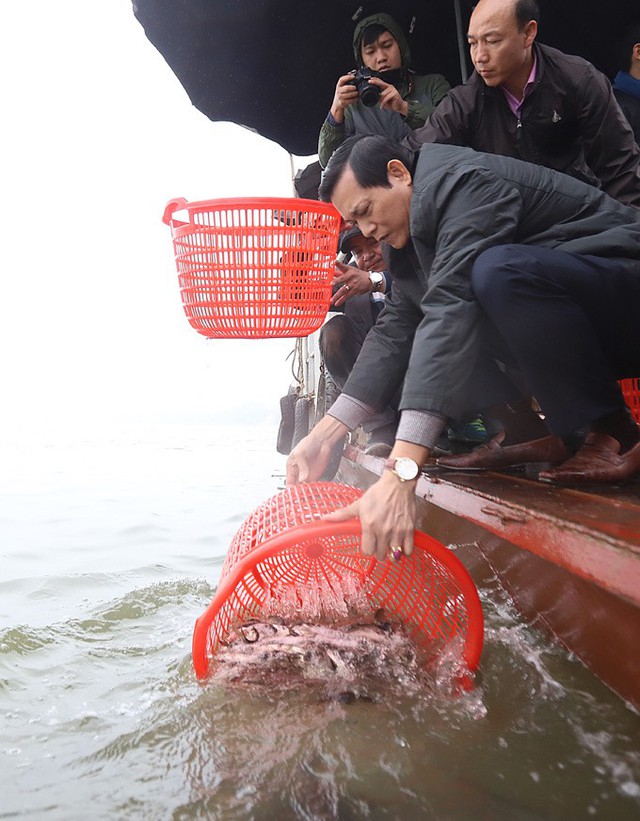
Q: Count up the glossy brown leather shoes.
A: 2